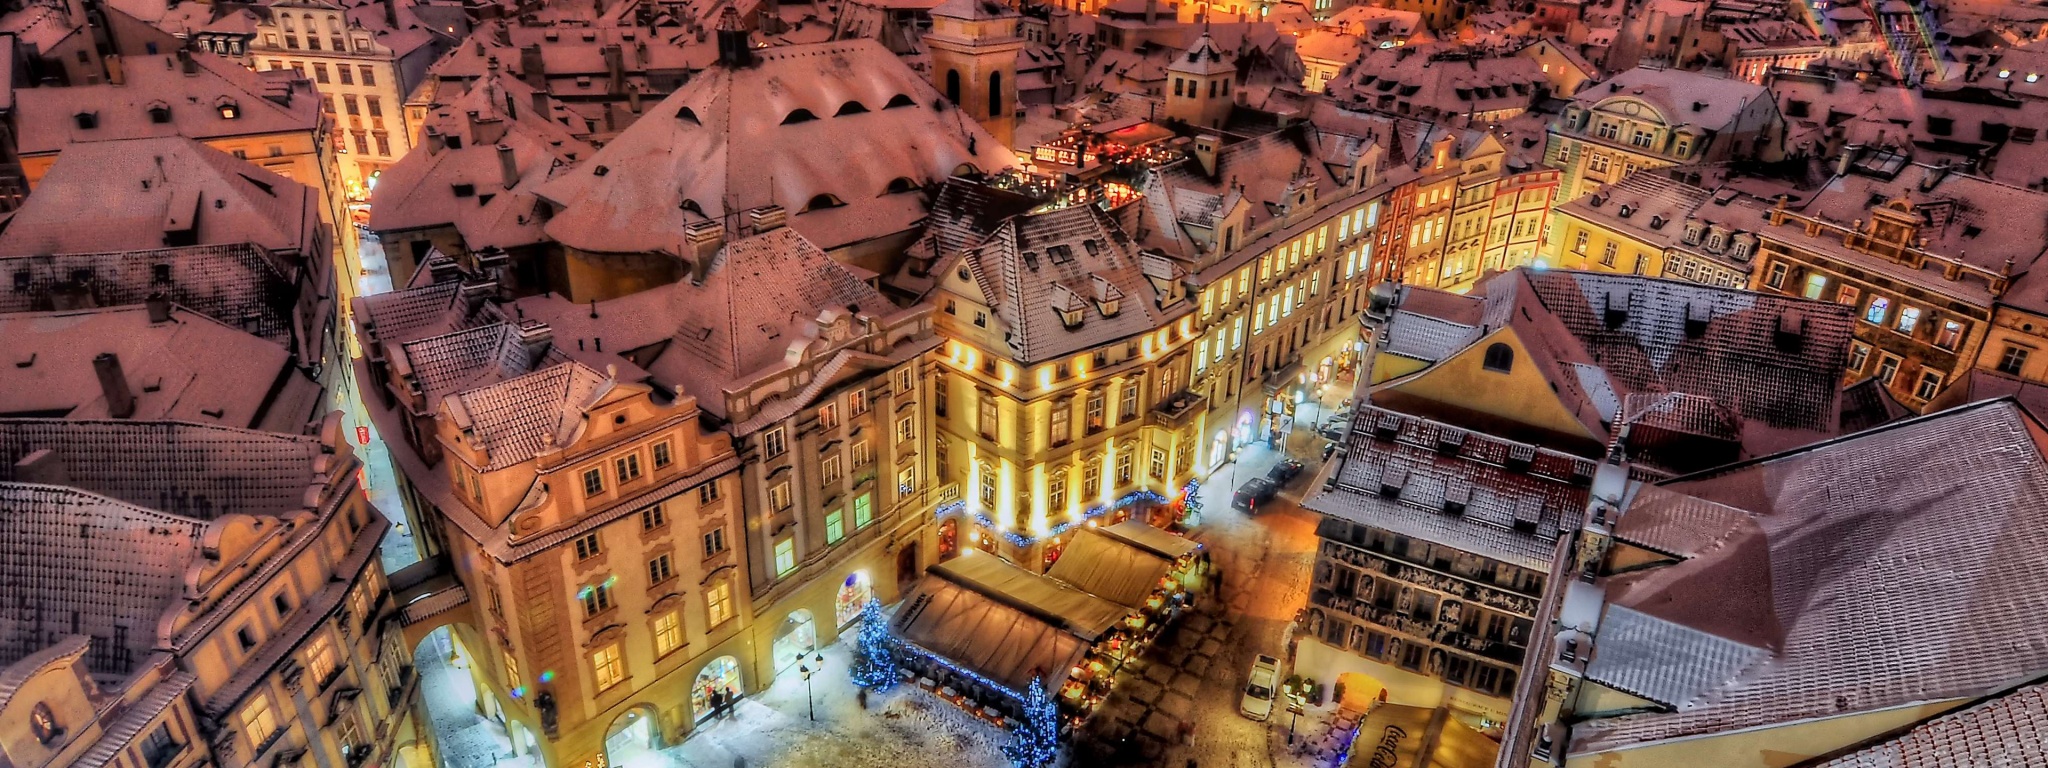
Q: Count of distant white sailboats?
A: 0